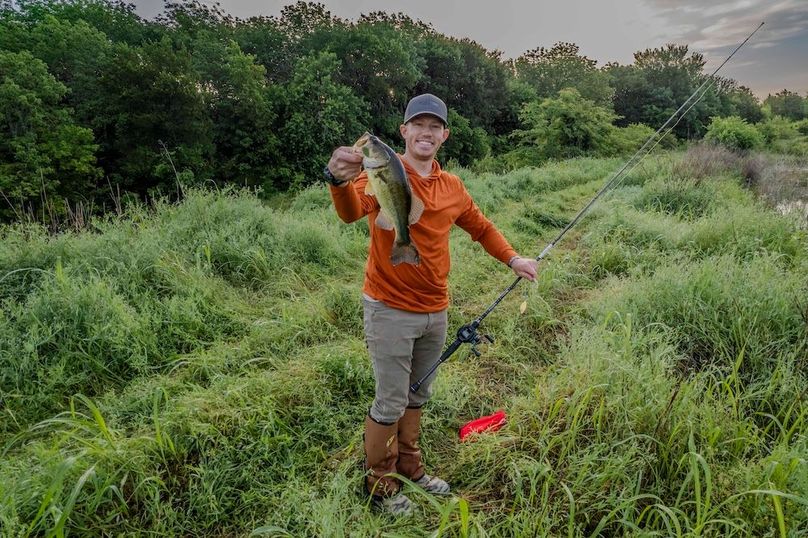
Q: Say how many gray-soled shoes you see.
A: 2